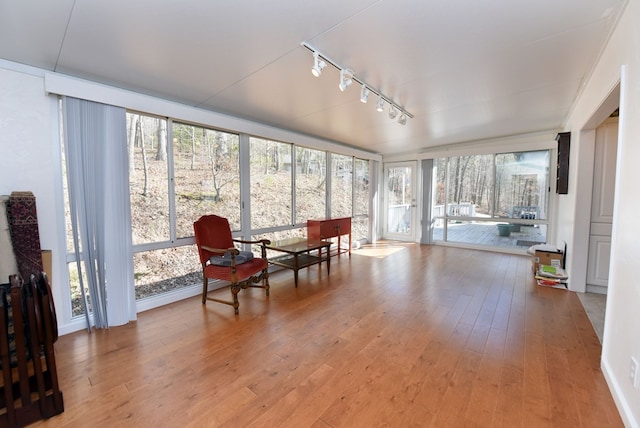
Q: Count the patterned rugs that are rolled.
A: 1